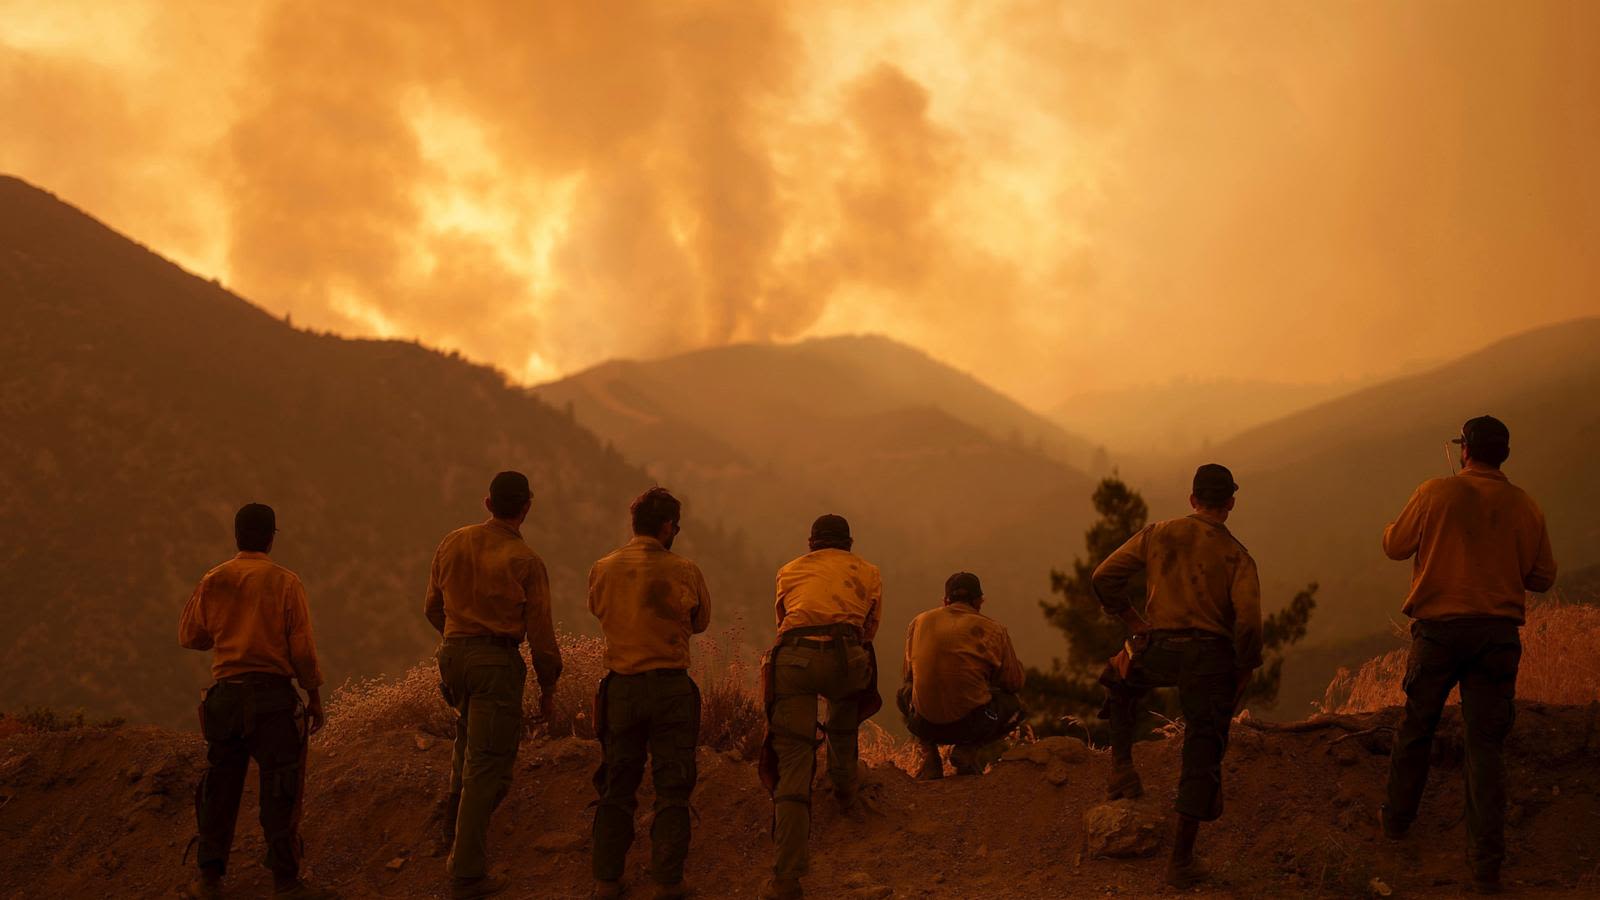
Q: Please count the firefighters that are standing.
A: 6